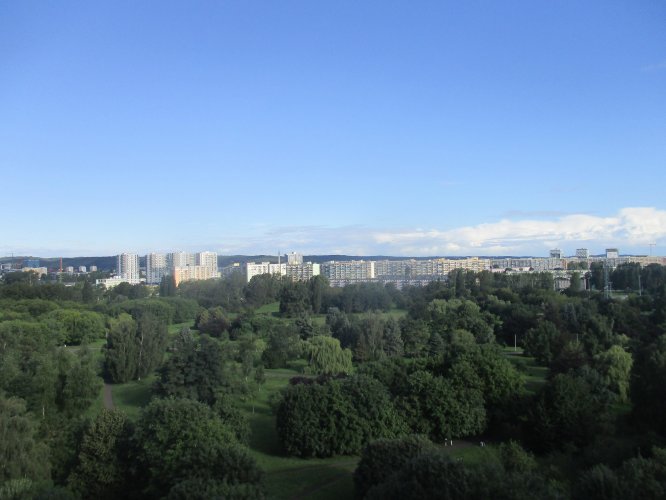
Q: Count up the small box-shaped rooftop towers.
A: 3